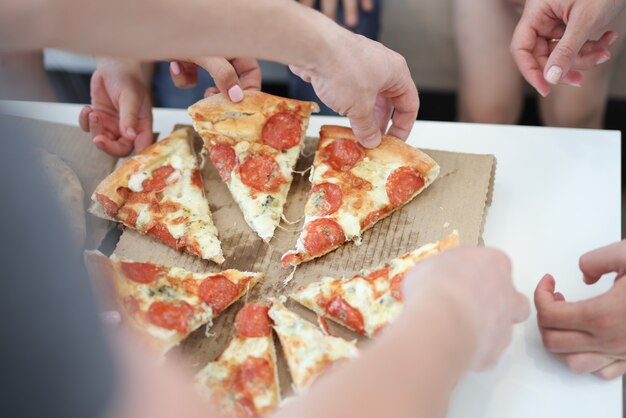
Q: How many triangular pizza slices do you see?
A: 7